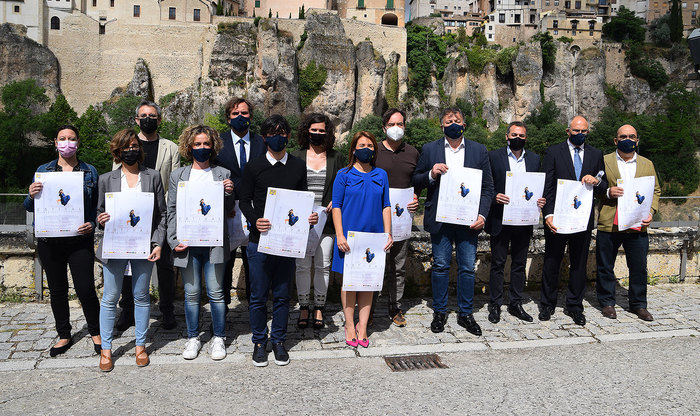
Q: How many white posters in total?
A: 12